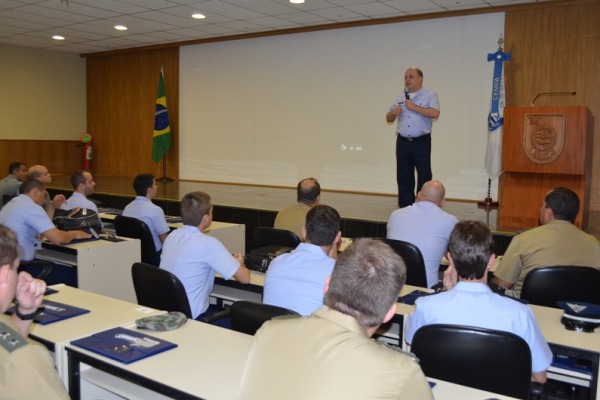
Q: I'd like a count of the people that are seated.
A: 13